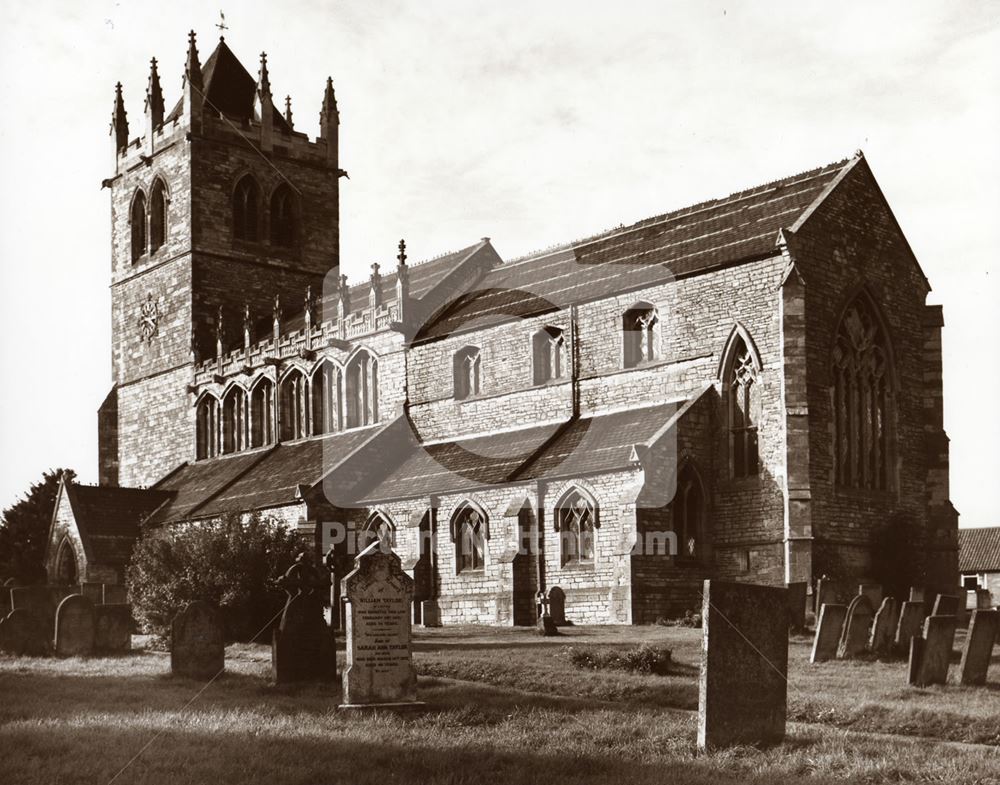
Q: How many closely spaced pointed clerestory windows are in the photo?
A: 6